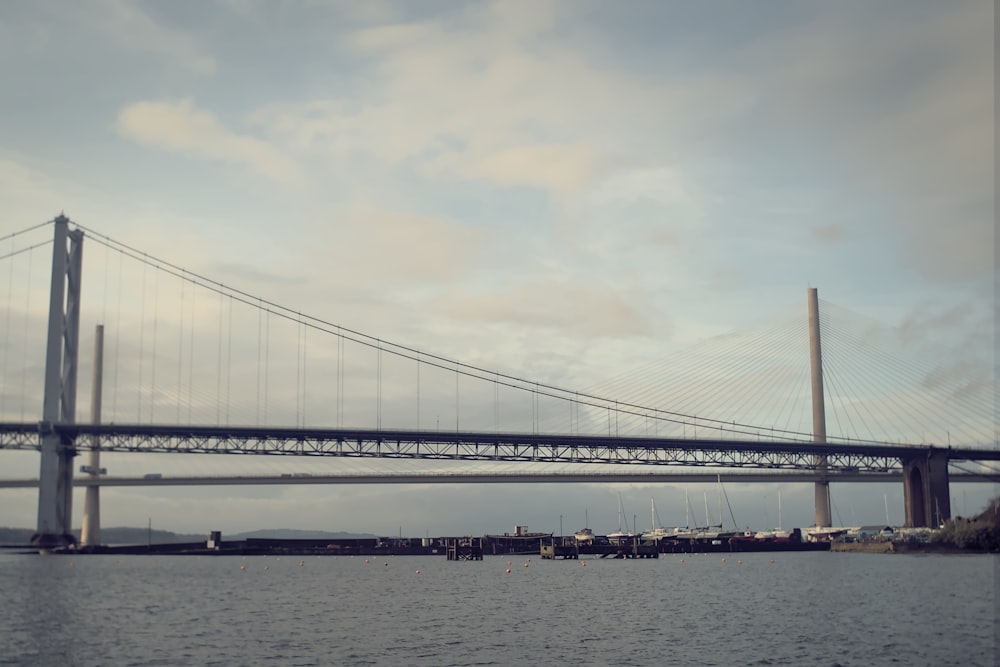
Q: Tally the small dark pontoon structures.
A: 3